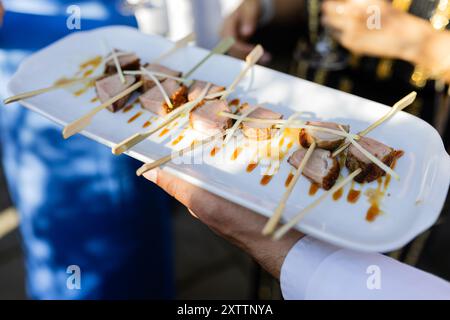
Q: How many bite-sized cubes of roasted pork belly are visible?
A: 10